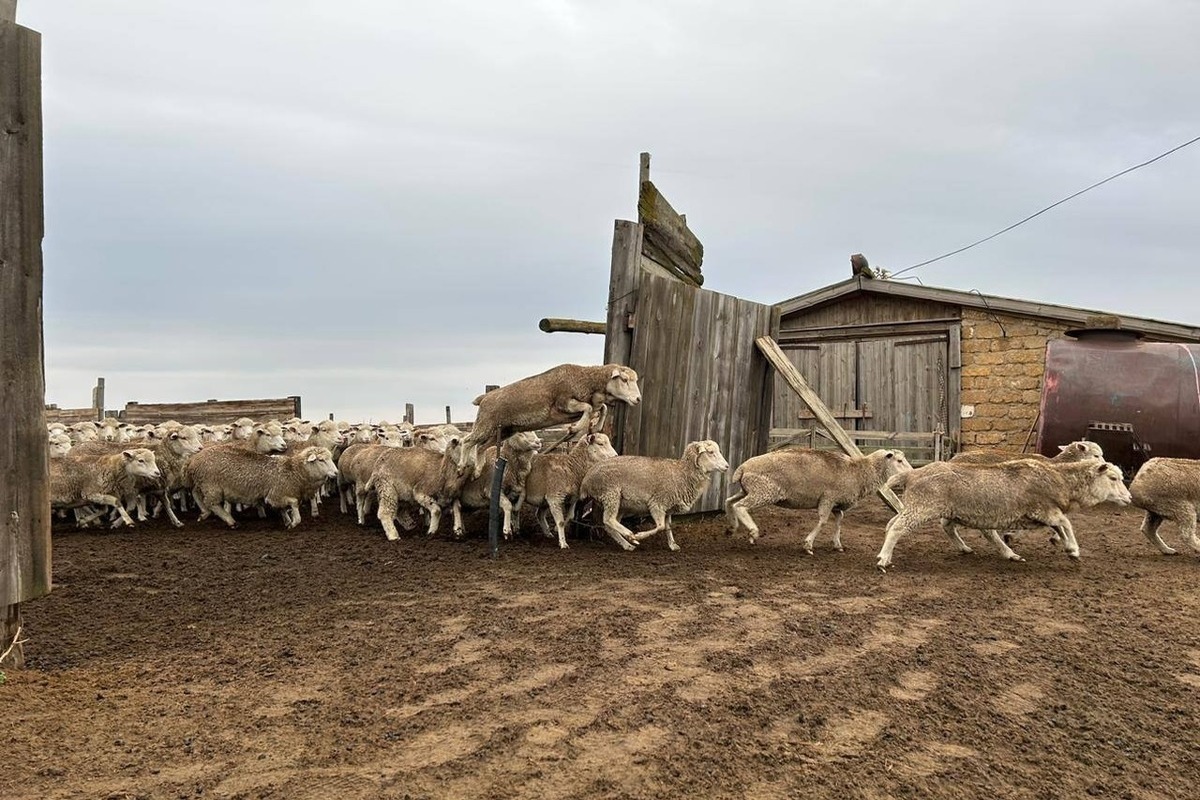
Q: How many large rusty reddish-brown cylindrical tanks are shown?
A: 1